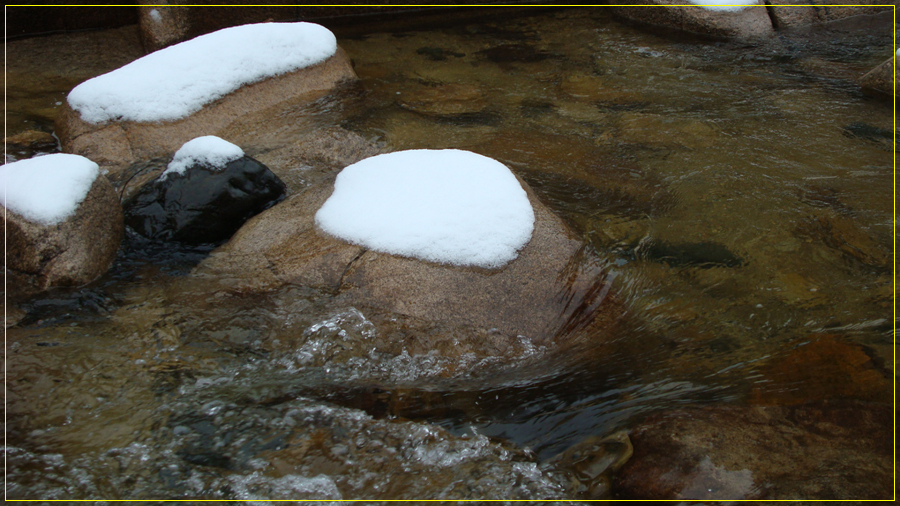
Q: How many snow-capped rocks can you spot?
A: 5